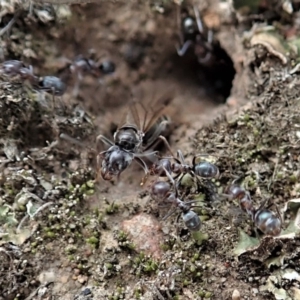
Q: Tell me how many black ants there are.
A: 7